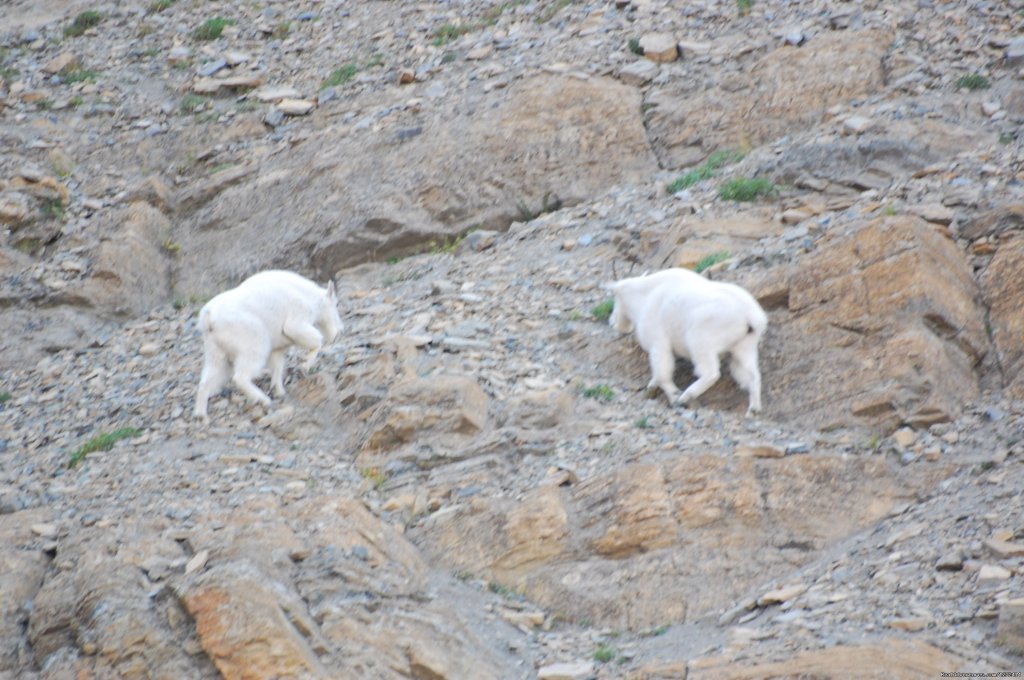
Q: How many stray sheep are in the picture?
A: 2